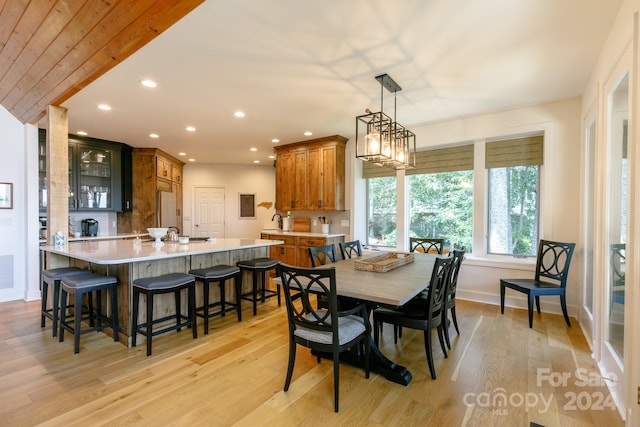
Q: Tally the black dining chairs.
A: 7